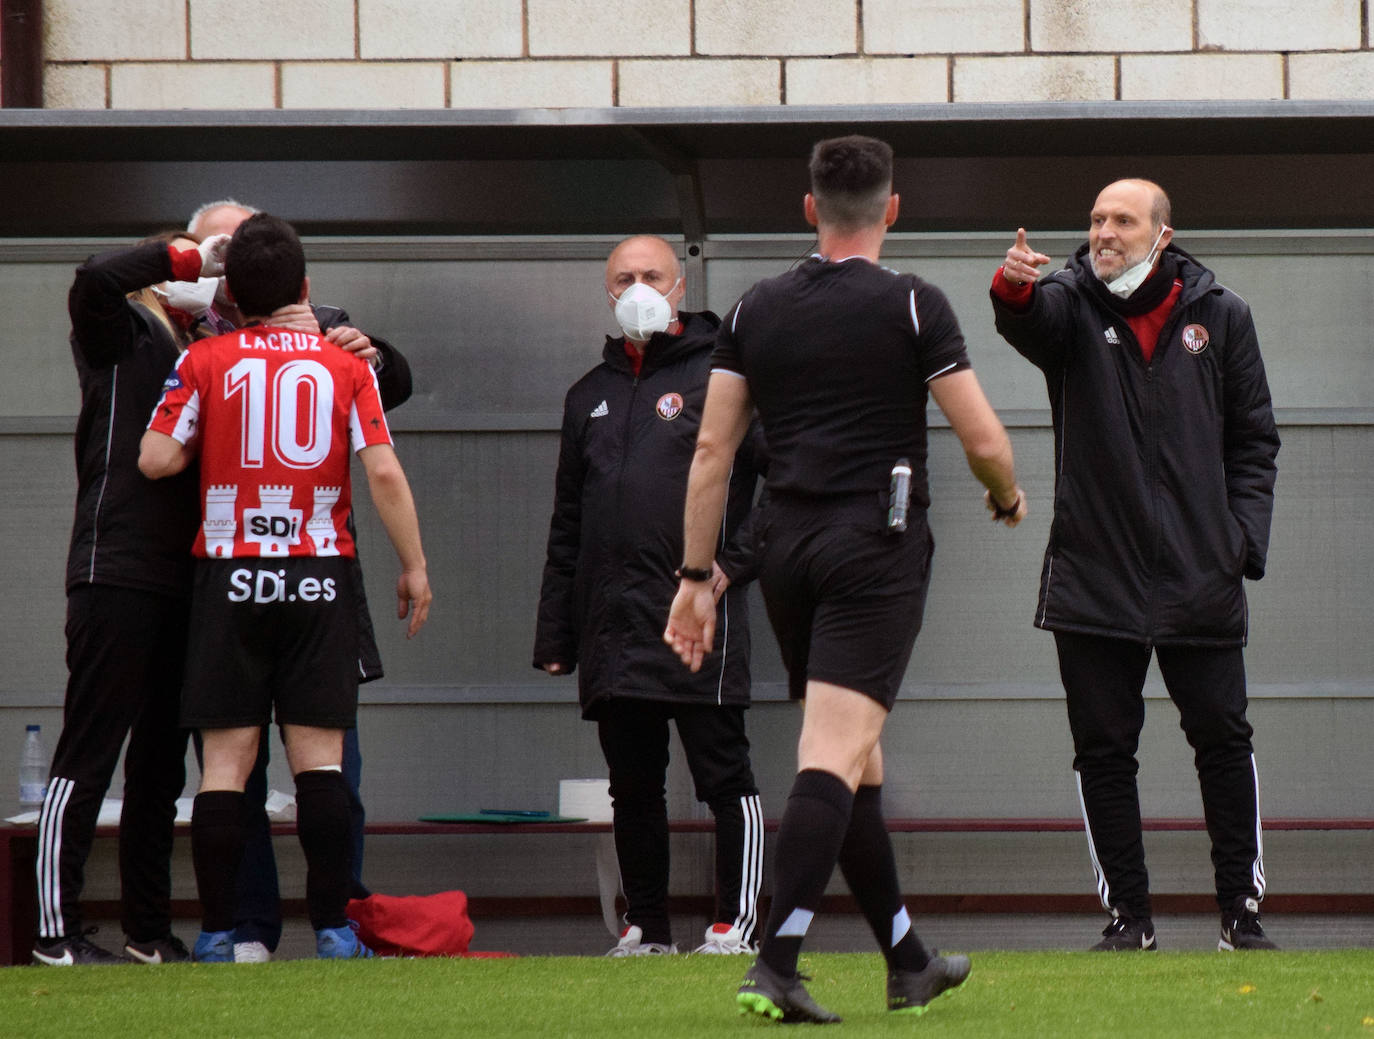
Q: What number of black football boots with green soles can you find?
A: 2